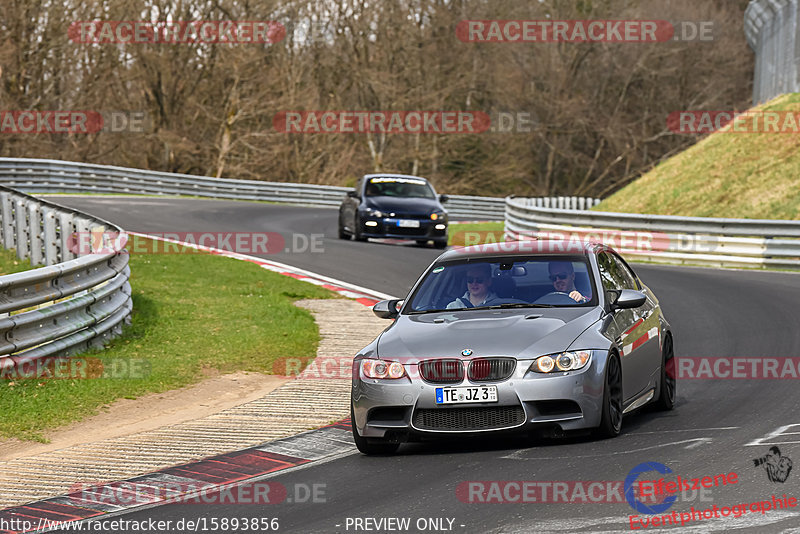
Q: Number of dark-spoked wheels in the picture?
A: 2